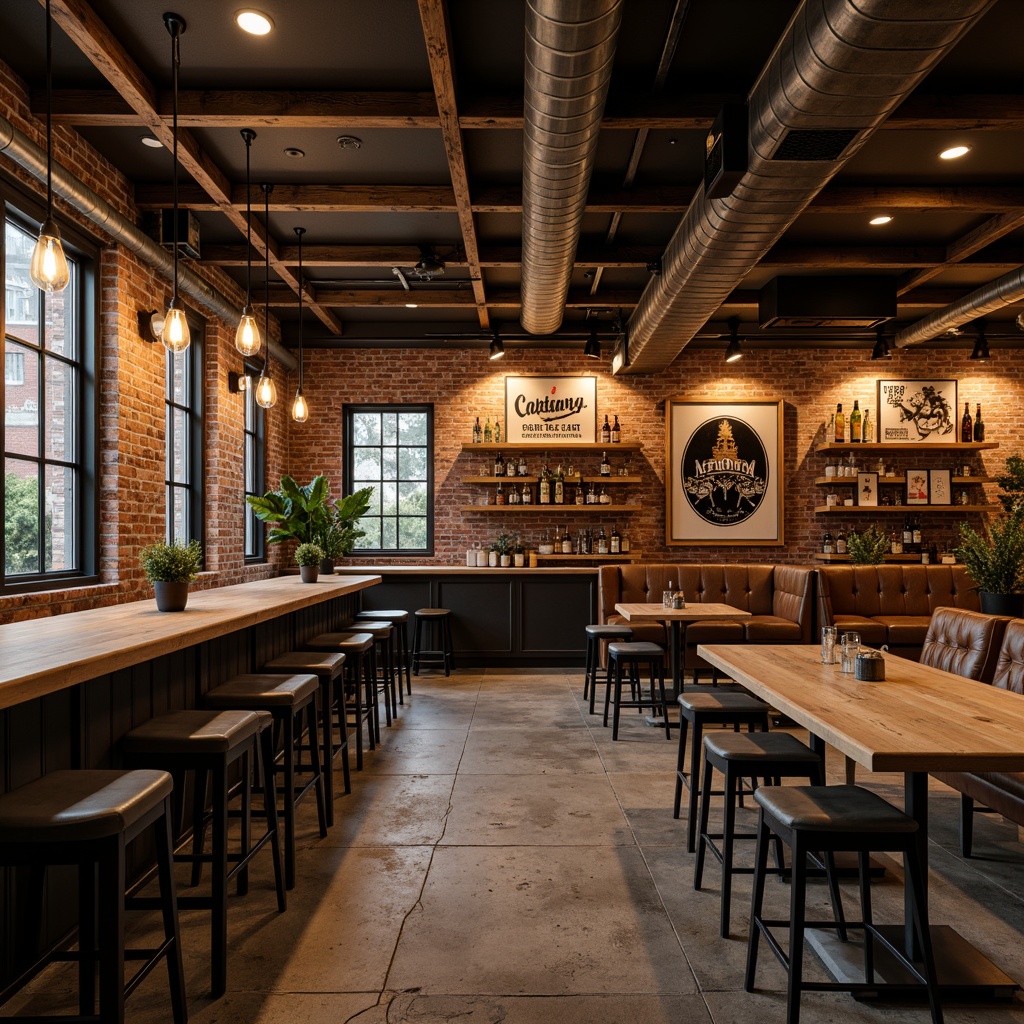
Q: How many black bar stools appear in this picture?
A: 13